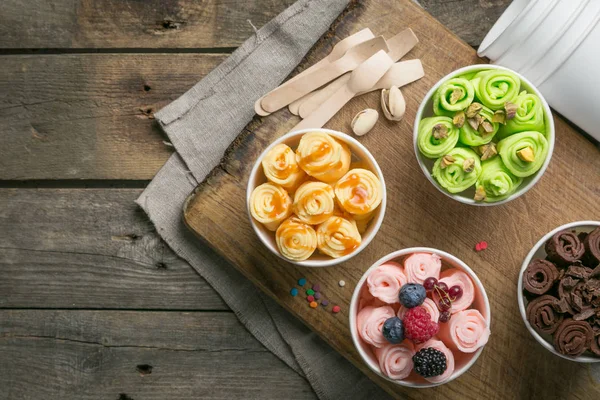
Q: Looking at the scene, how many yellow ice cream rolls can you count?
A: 7